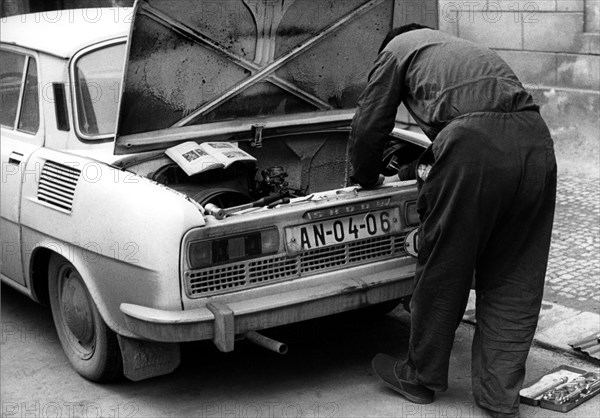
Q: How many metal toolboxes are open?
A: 1